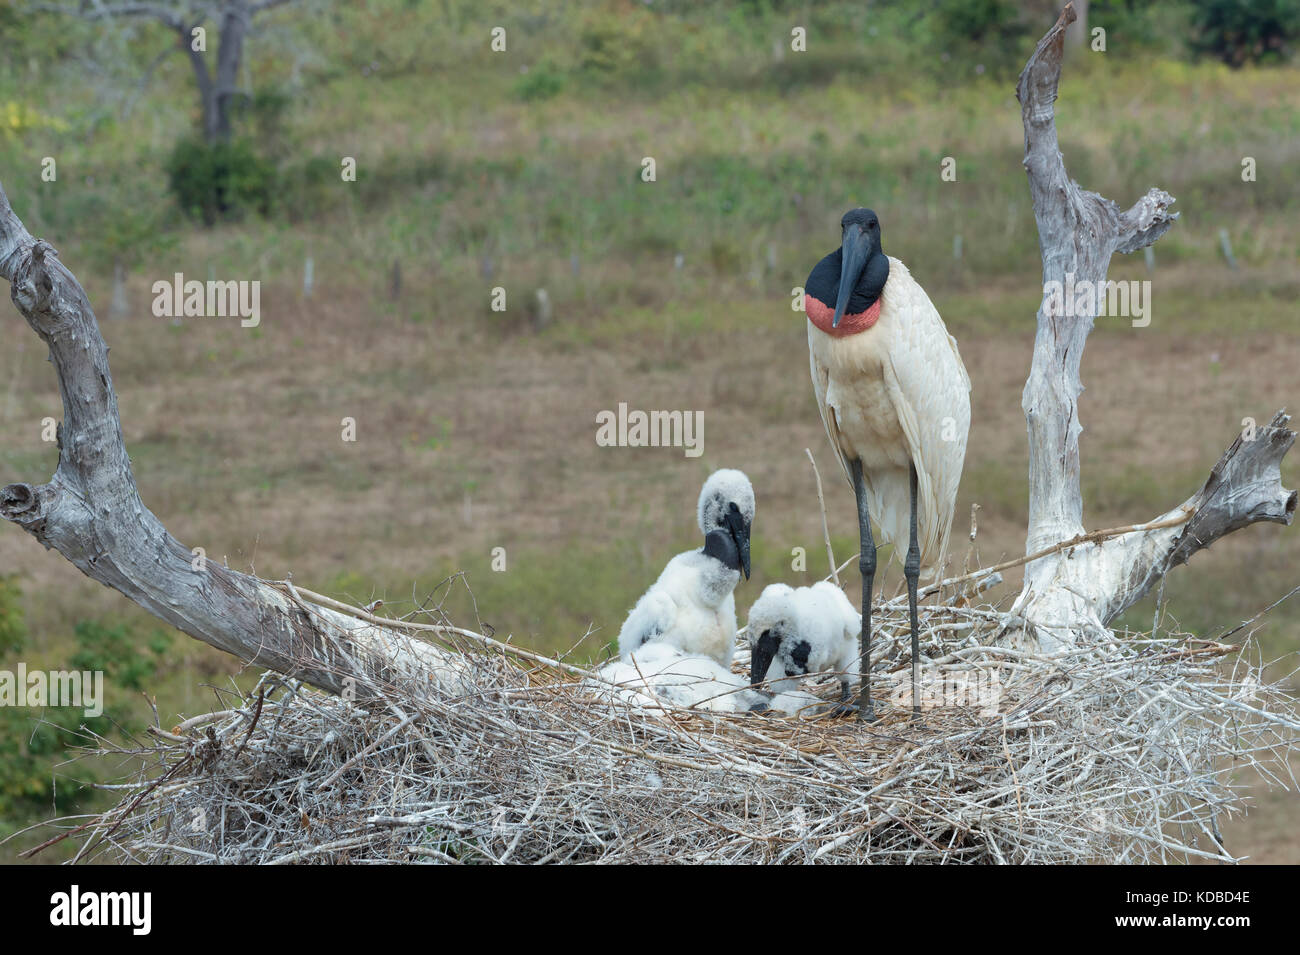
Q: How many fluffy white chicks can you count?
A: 3